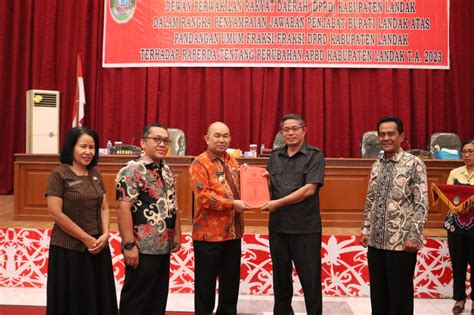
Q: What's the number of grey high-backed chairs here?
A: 4